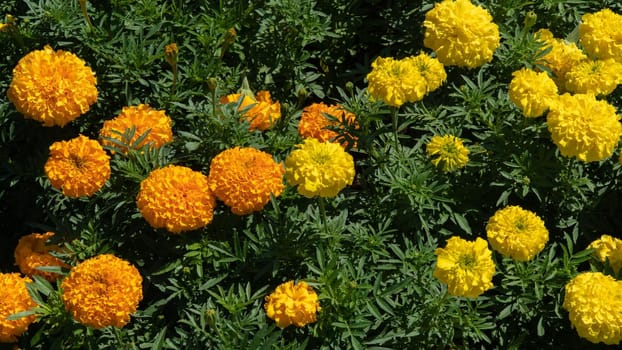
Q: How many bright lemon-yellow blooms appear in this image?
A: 14